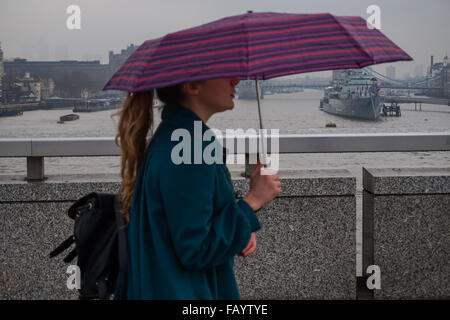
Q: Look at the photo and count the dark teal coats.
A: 1